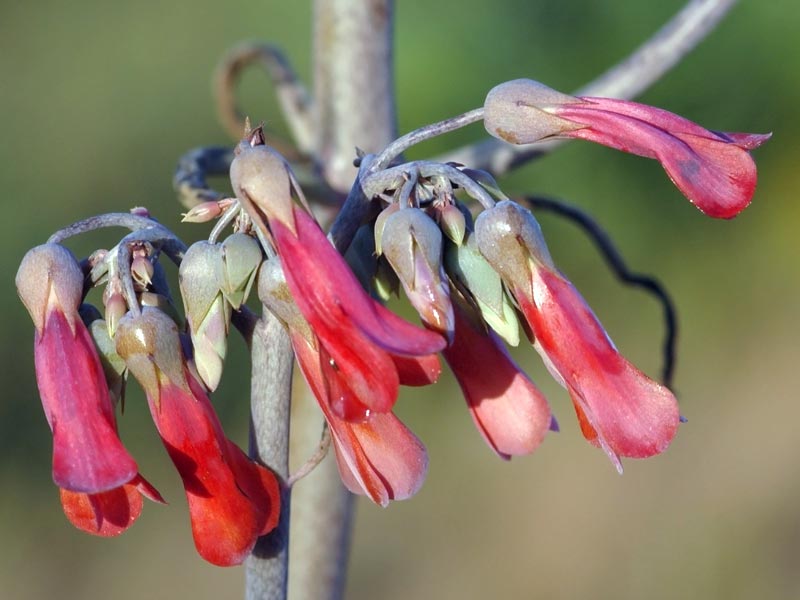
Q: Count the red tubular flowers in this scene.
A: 7